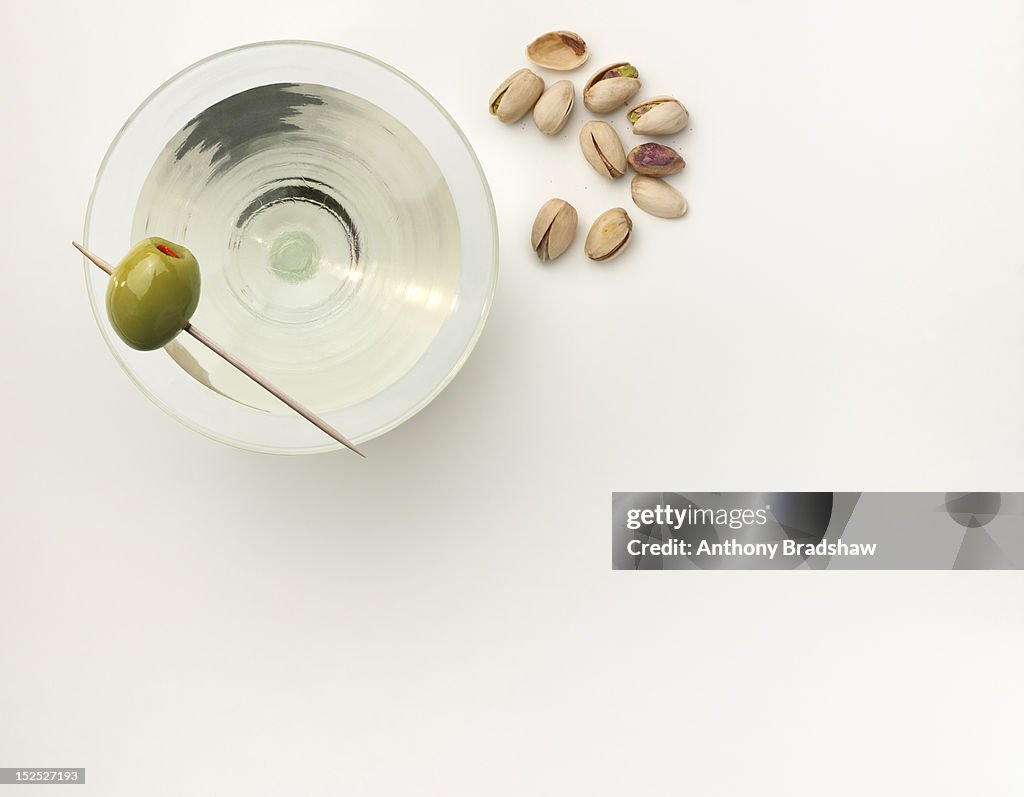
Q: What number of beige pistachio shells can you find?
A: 9